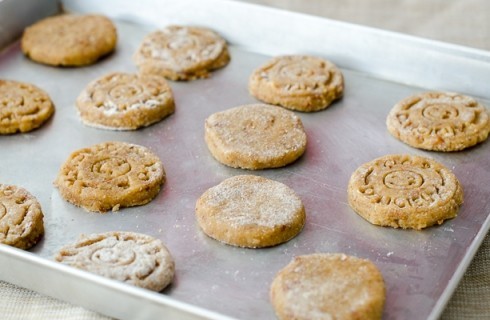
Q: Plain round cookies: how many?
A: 4